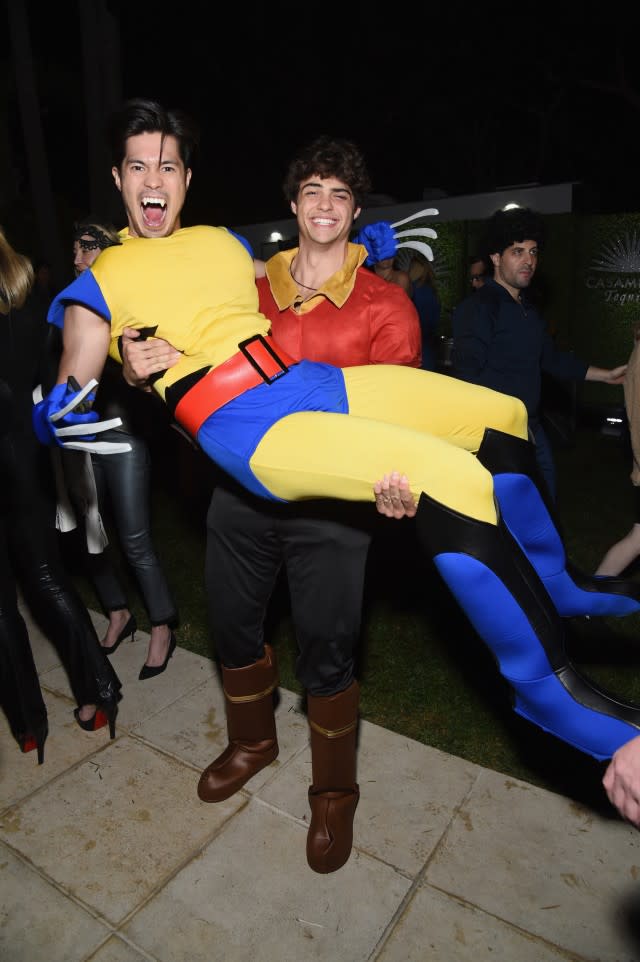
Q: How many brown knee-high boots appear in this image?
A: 2